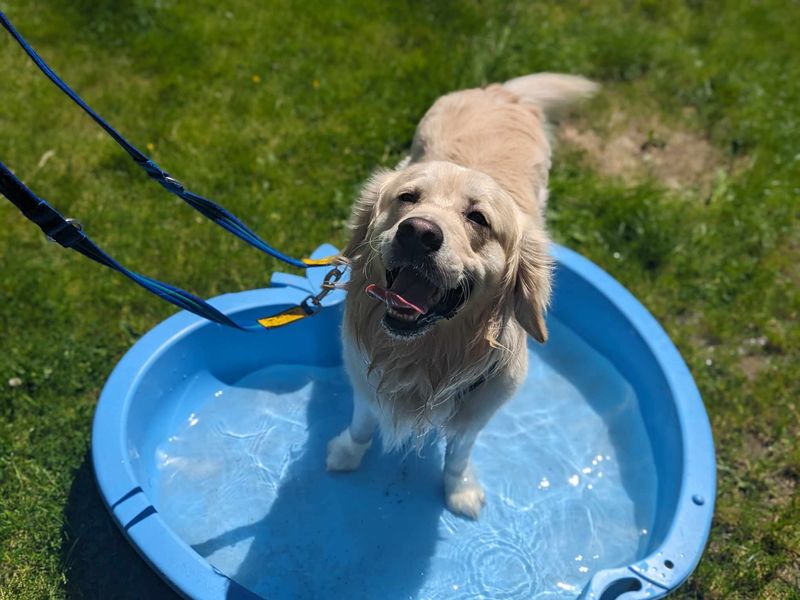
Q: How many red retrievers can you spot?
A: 0